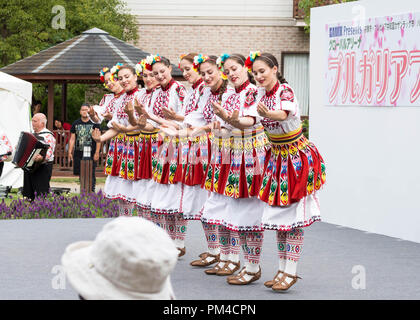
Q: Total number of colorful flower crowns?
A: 8